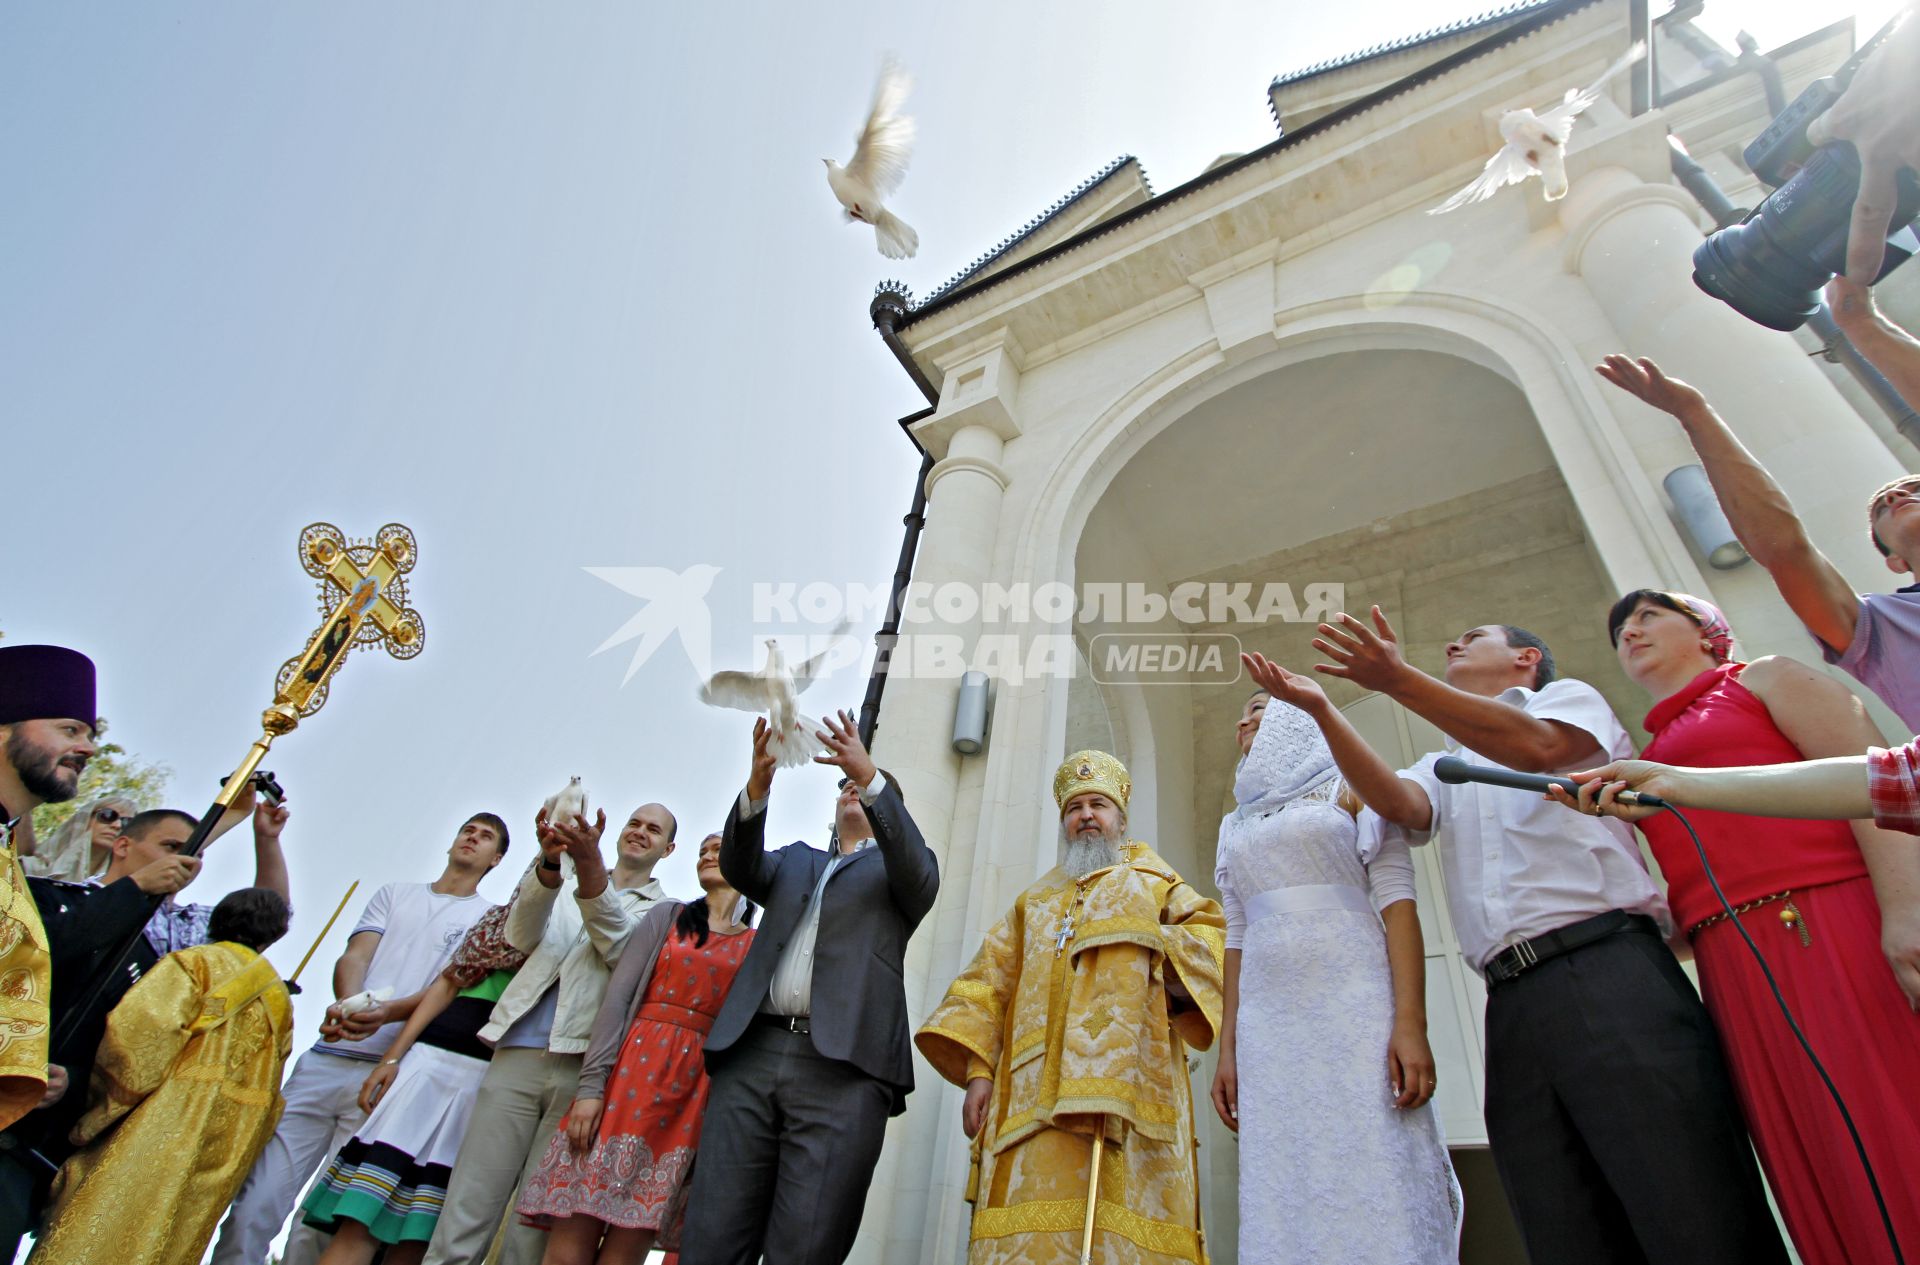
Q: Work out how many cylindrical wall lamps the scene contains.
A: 2